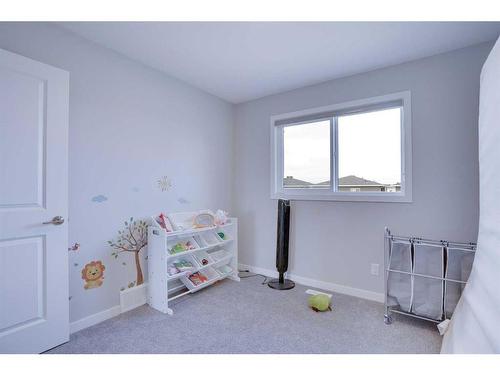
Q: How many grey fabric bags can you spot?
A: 3